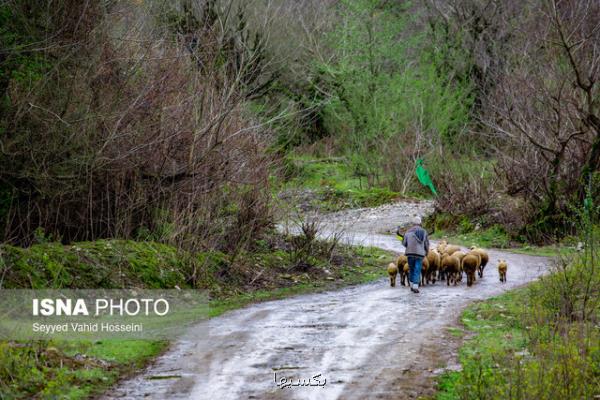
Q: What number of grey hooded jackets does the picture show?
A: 1